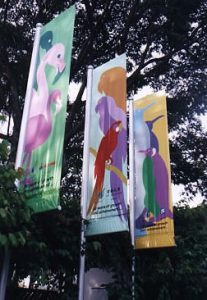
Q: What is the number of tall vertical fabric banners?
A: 3